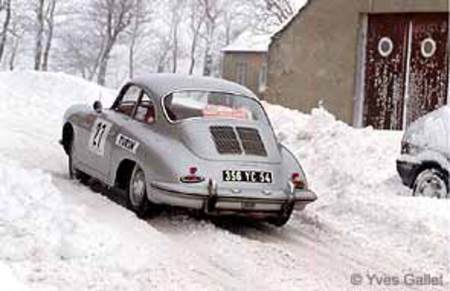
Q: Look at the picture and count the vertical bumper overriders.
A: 2